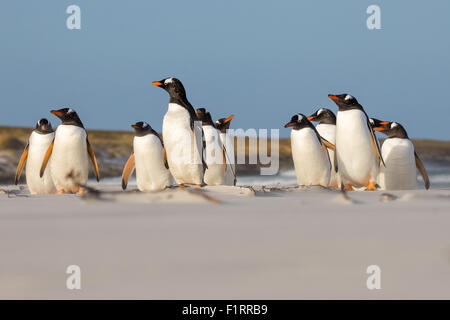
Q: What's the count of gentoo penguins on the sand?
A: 11